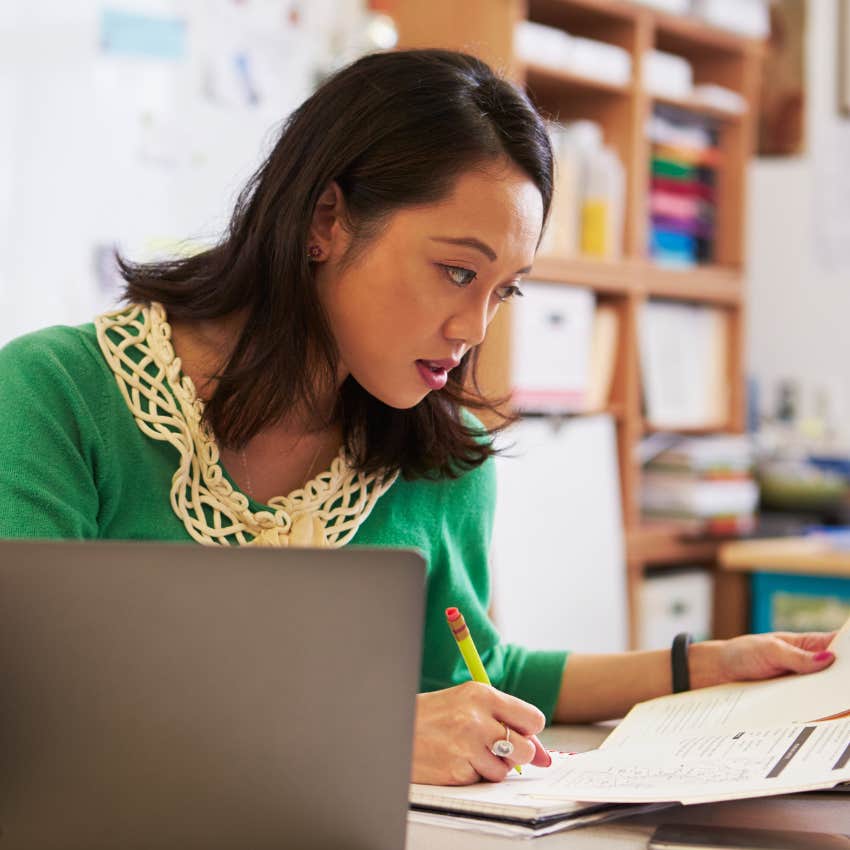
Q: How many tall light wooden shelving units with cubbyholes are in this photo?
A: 1